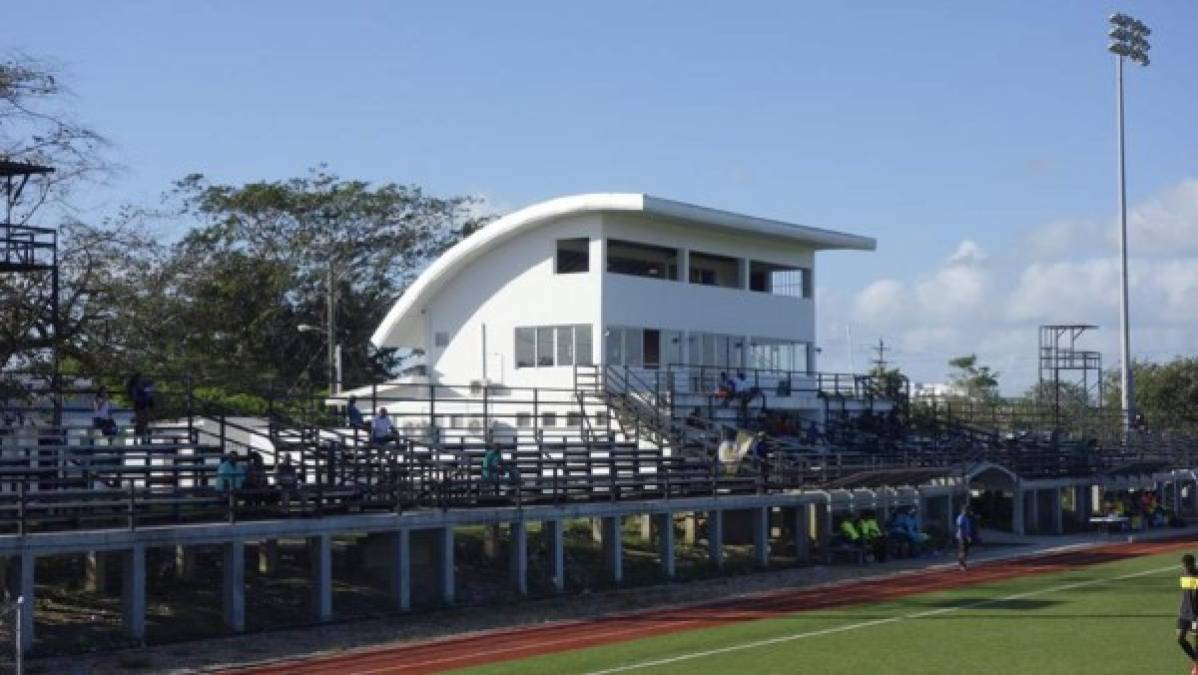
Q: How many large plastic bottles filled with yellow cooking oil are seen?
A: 0